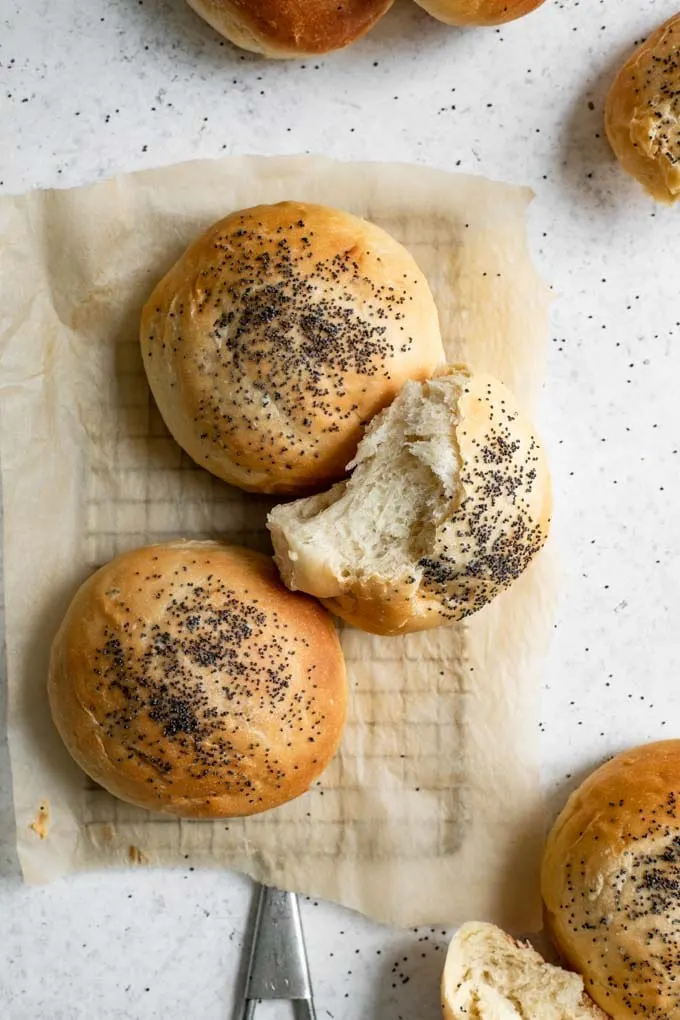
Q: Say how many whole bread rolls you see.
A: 2